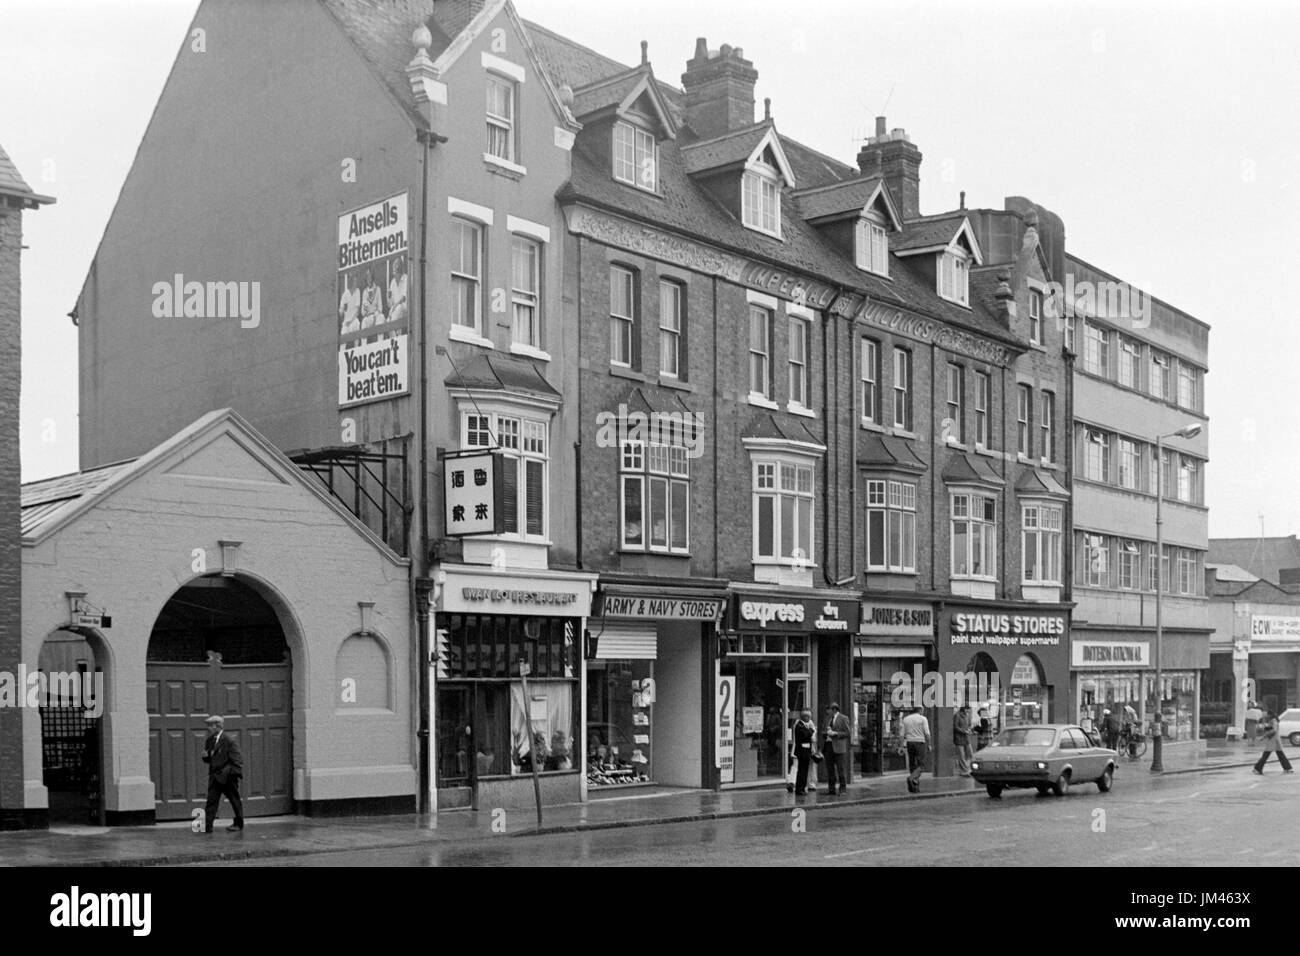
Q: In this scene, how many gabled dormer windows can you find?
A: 4